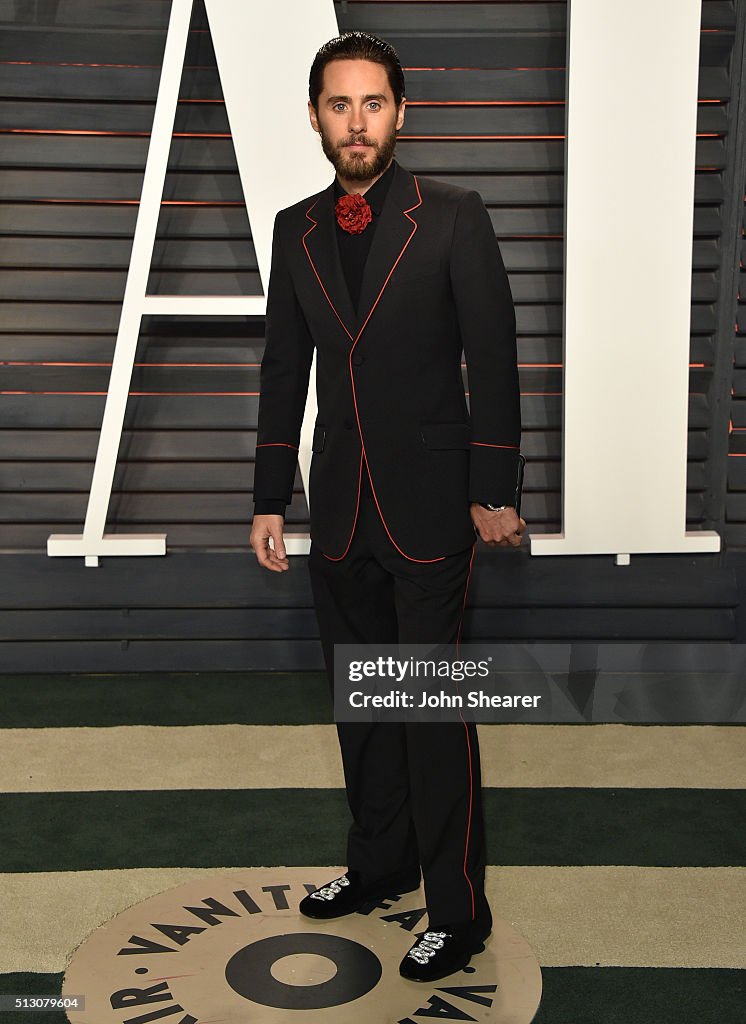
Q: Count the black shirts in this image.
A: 1